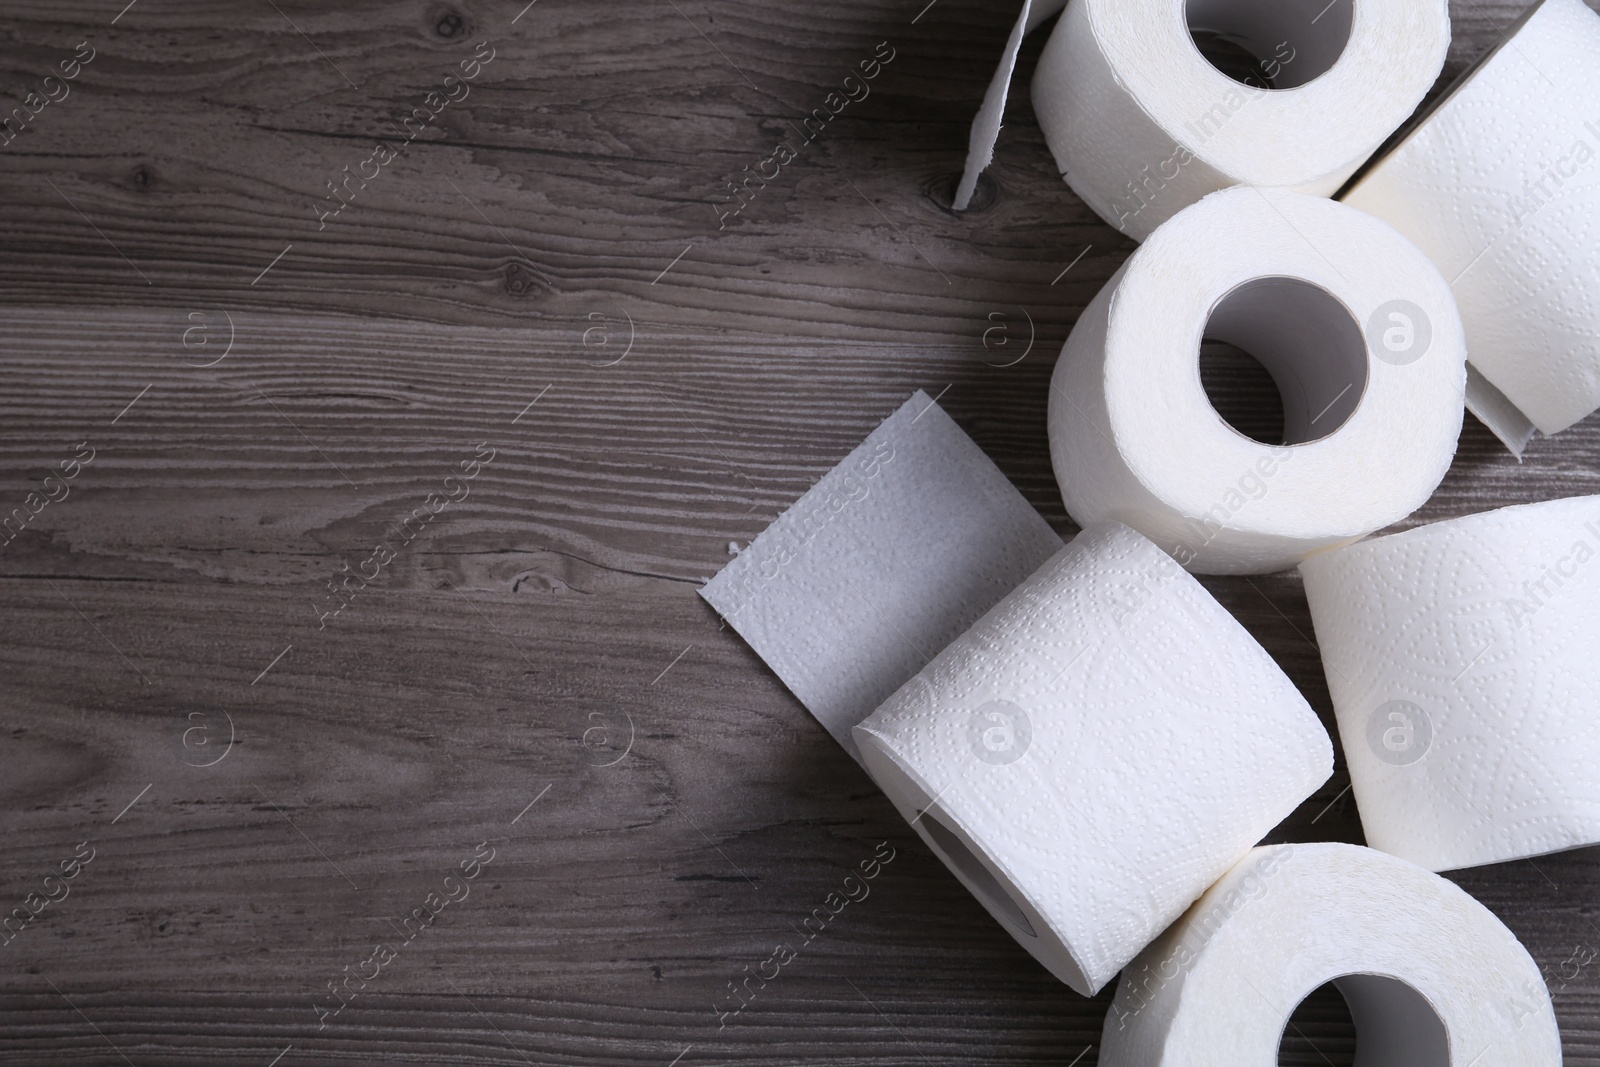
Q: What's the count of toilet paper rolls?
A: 6